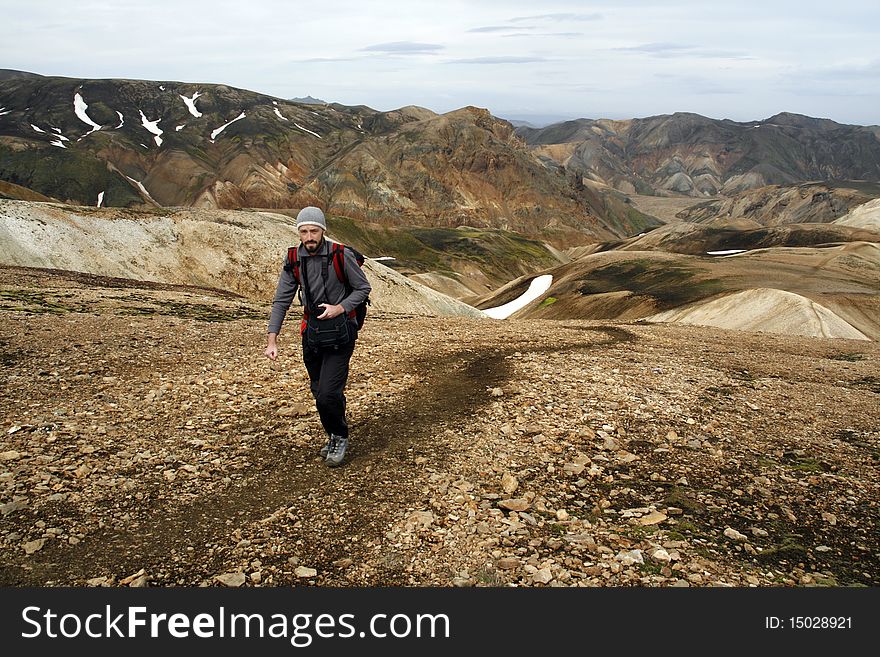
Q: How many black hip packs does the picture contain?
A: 1